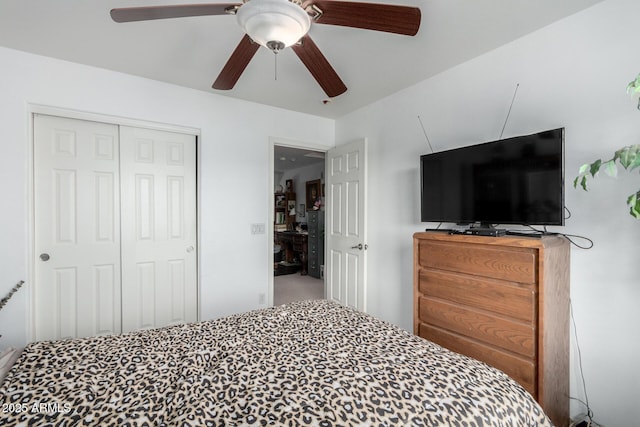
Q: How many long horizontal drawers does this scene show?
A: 4